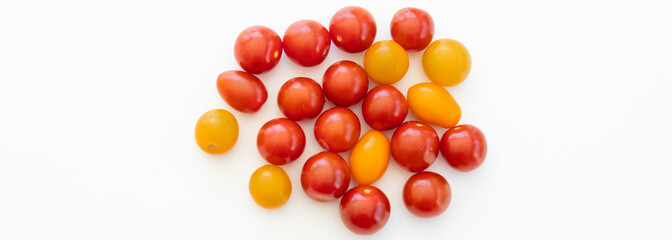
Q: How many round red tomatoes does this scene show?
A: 14